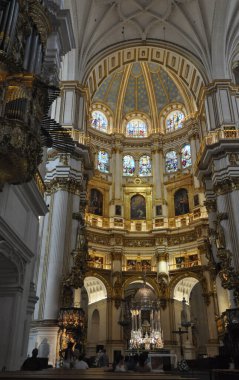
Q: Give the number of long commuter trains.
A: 0